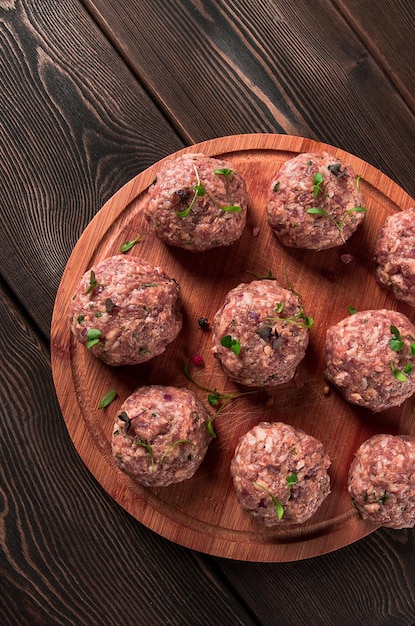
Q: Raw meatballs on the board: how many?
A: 9